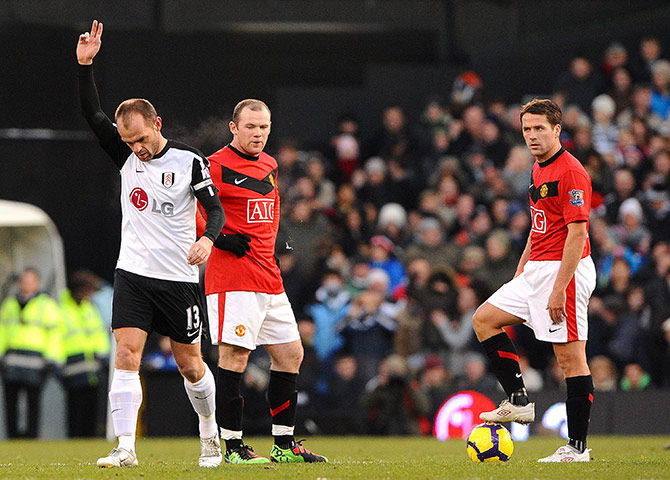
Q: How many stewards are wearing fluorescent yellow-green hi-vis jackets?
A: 2